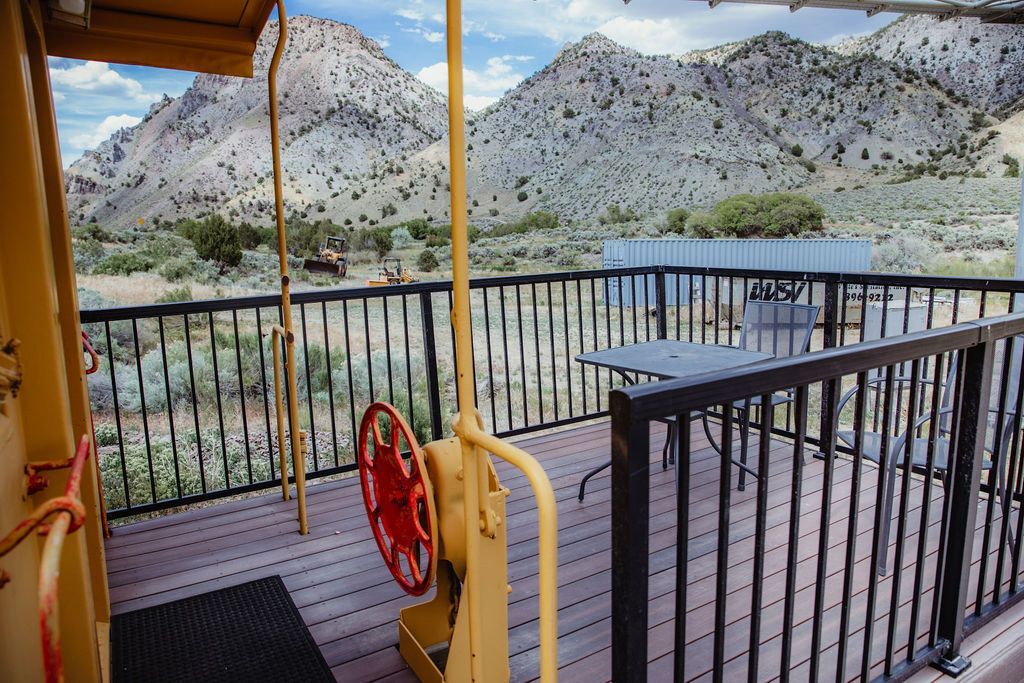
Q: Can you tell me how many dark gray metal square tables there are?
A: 1